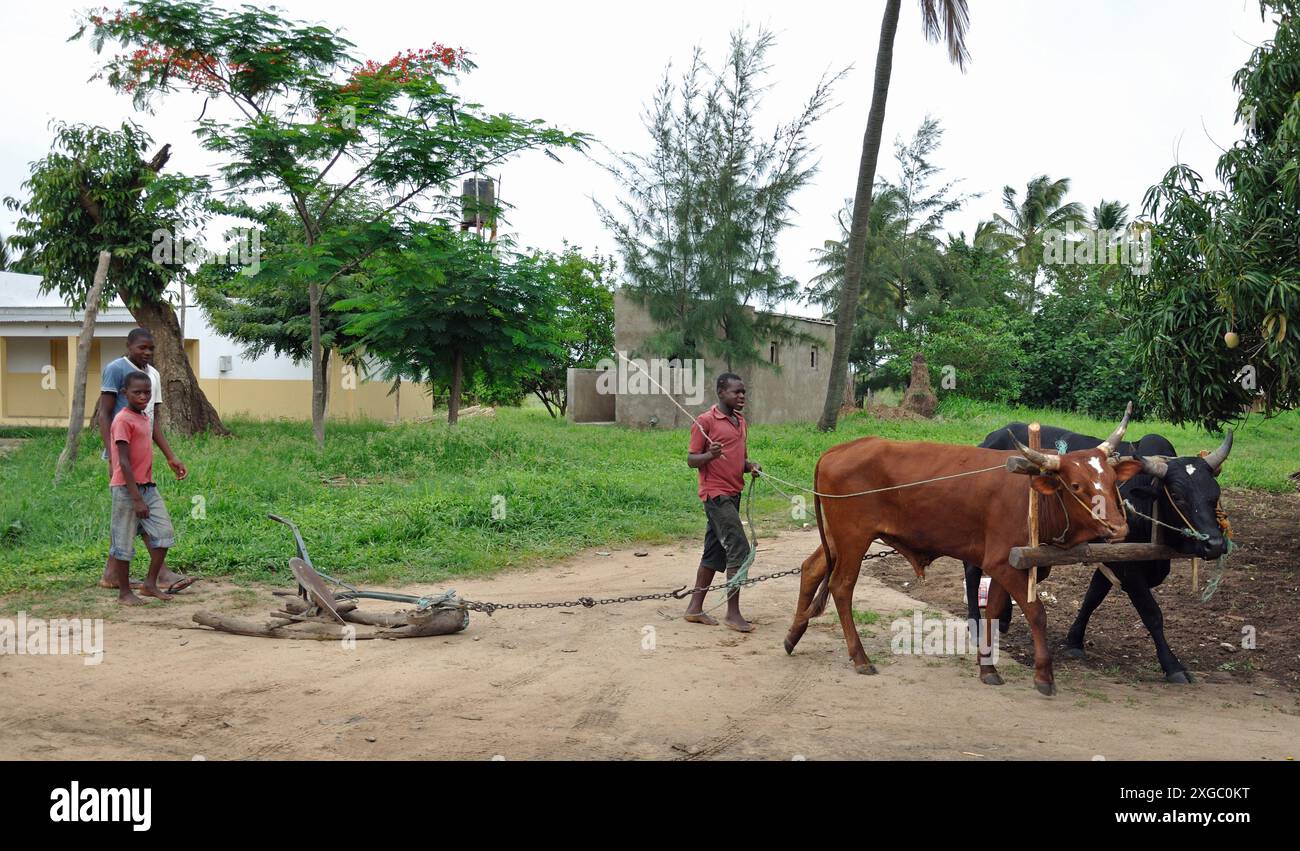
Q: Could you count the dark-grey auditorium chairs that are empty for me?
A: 0